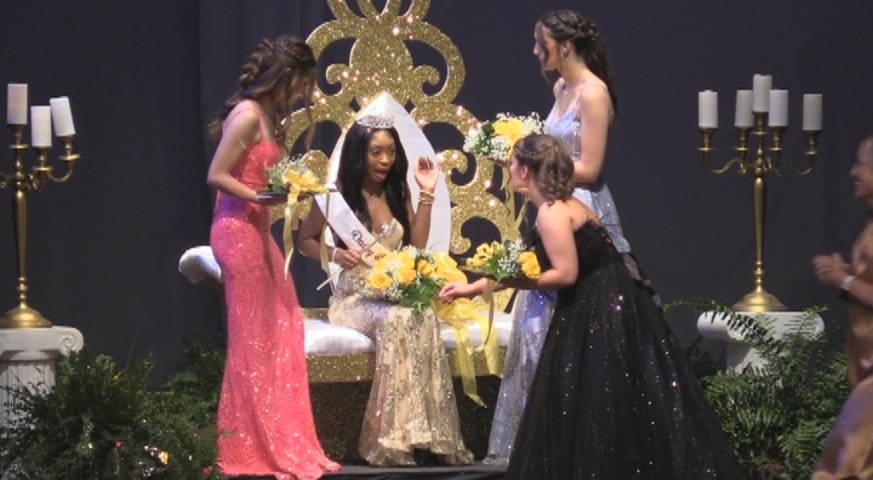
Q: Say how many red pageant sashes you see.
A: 0